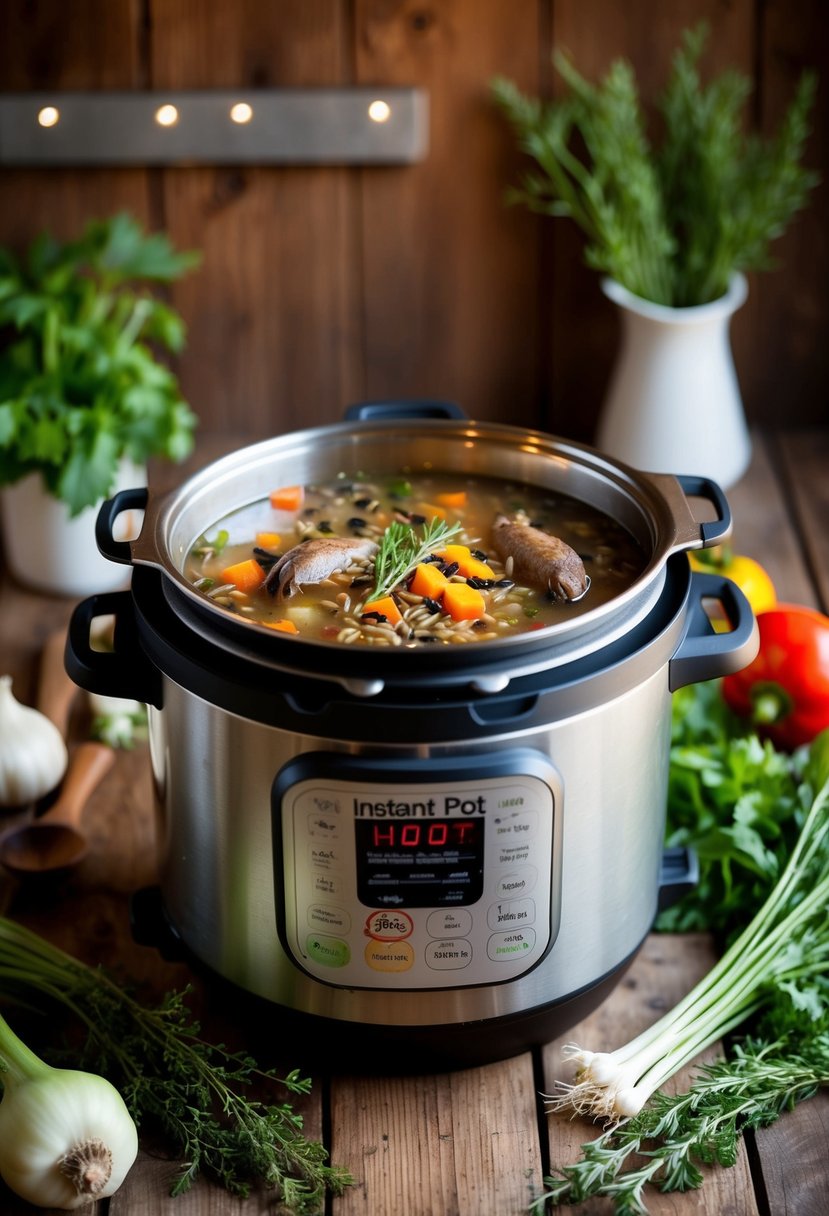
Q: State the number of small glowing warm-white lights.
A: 4